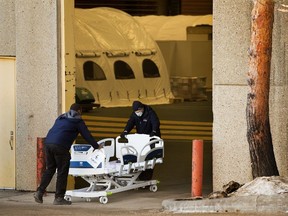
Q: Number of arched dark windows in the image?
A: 3